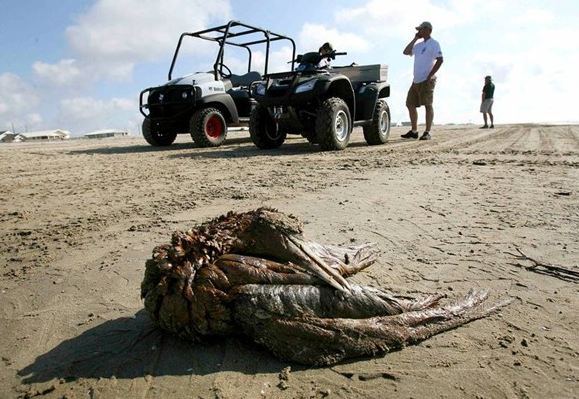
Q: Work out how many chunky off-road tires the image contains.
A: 5